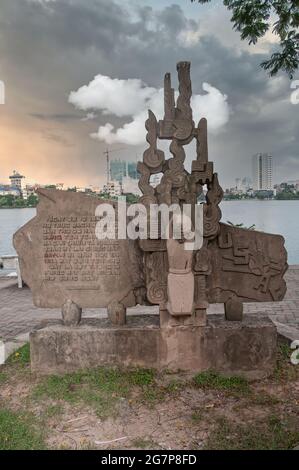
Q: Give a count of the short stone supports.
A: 3